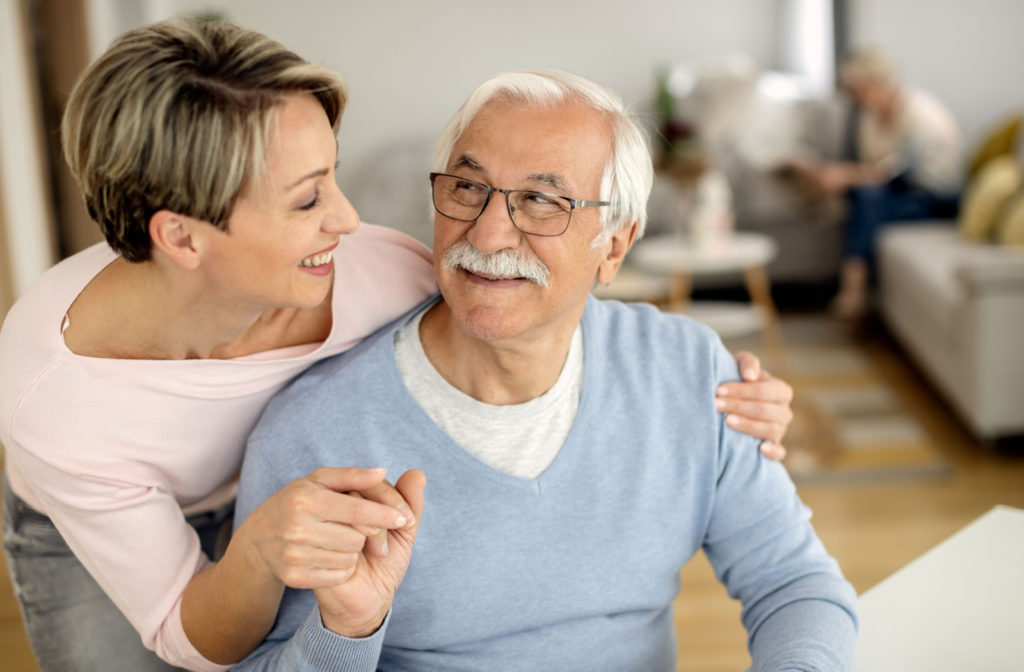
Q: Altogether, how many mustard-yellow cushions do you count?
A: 3